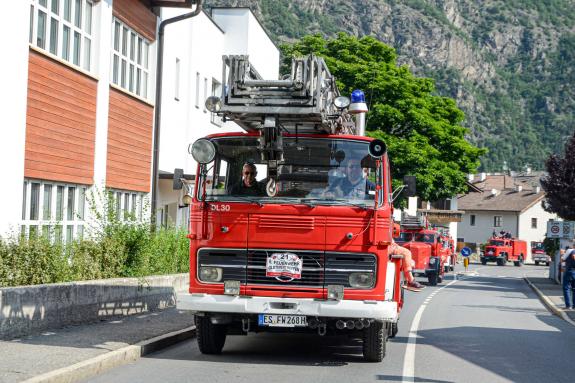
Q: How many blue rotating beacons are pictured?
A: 1